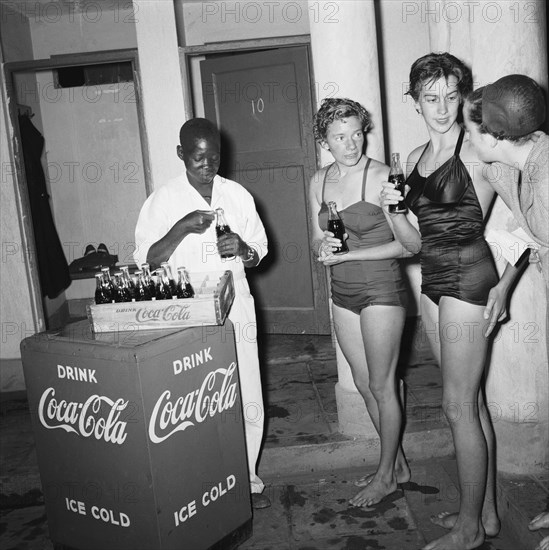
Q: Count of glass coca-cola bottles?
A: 12